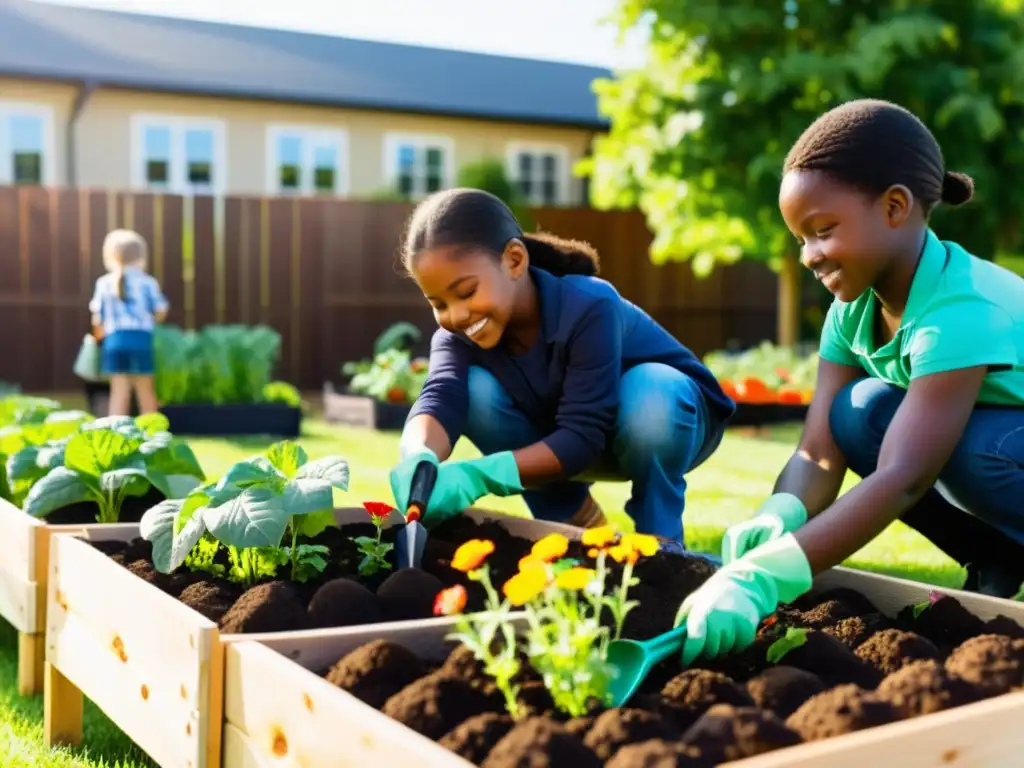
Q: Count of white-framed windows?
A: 5